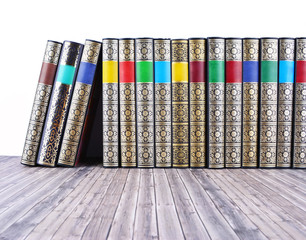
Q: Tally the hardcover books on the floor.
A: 15